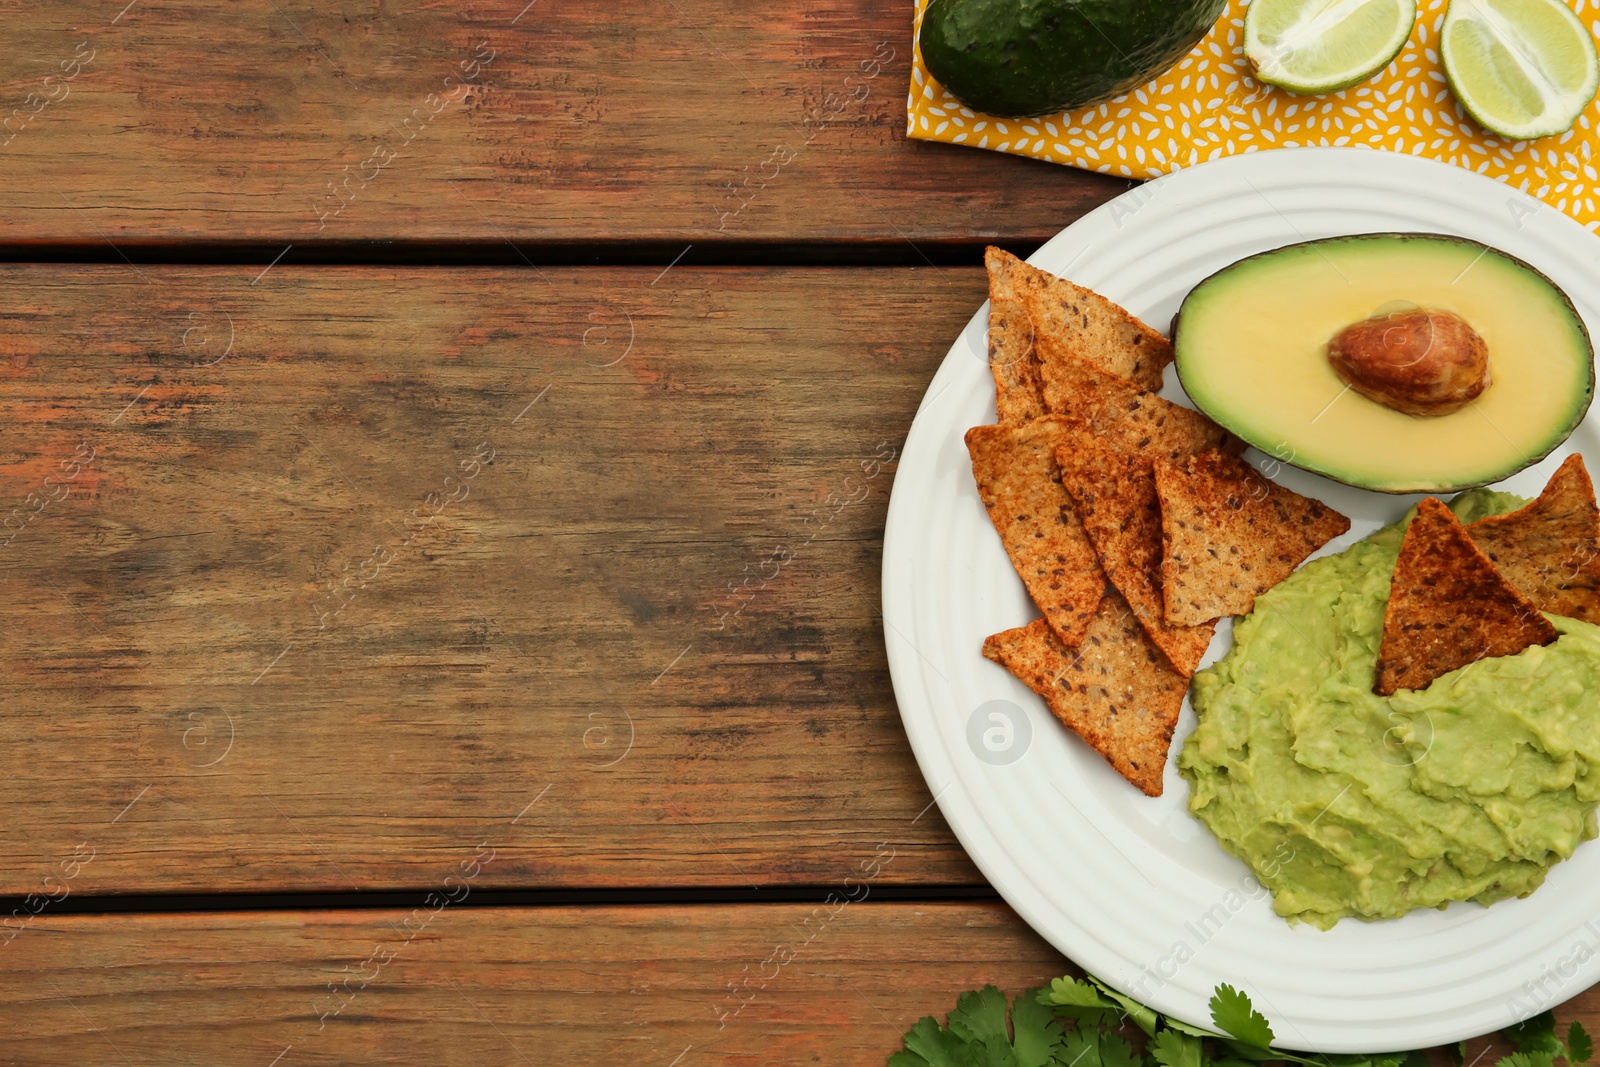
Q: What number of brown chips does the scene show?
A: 8